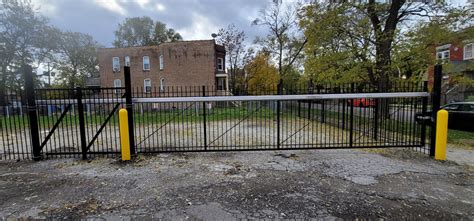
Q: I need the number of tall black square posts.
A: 3